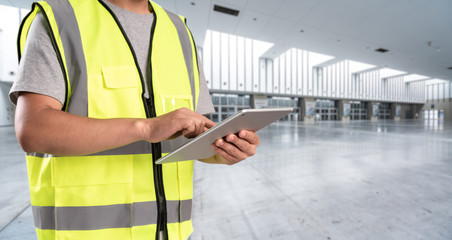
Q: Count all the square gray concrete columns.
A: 5